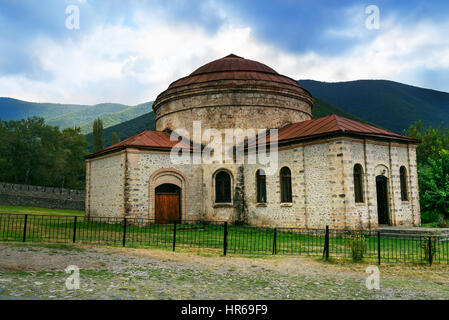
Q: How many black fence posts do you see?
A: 9